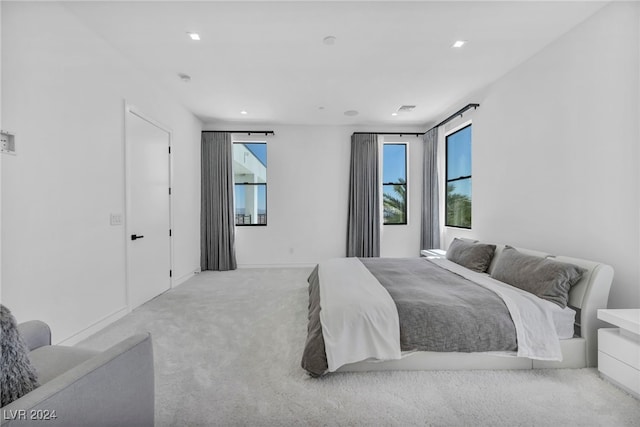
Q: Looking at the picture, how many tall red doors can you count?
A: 0